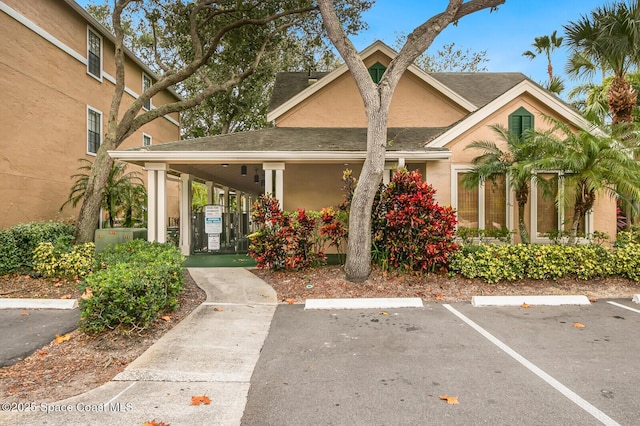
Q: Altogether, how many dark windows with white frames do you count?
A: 4